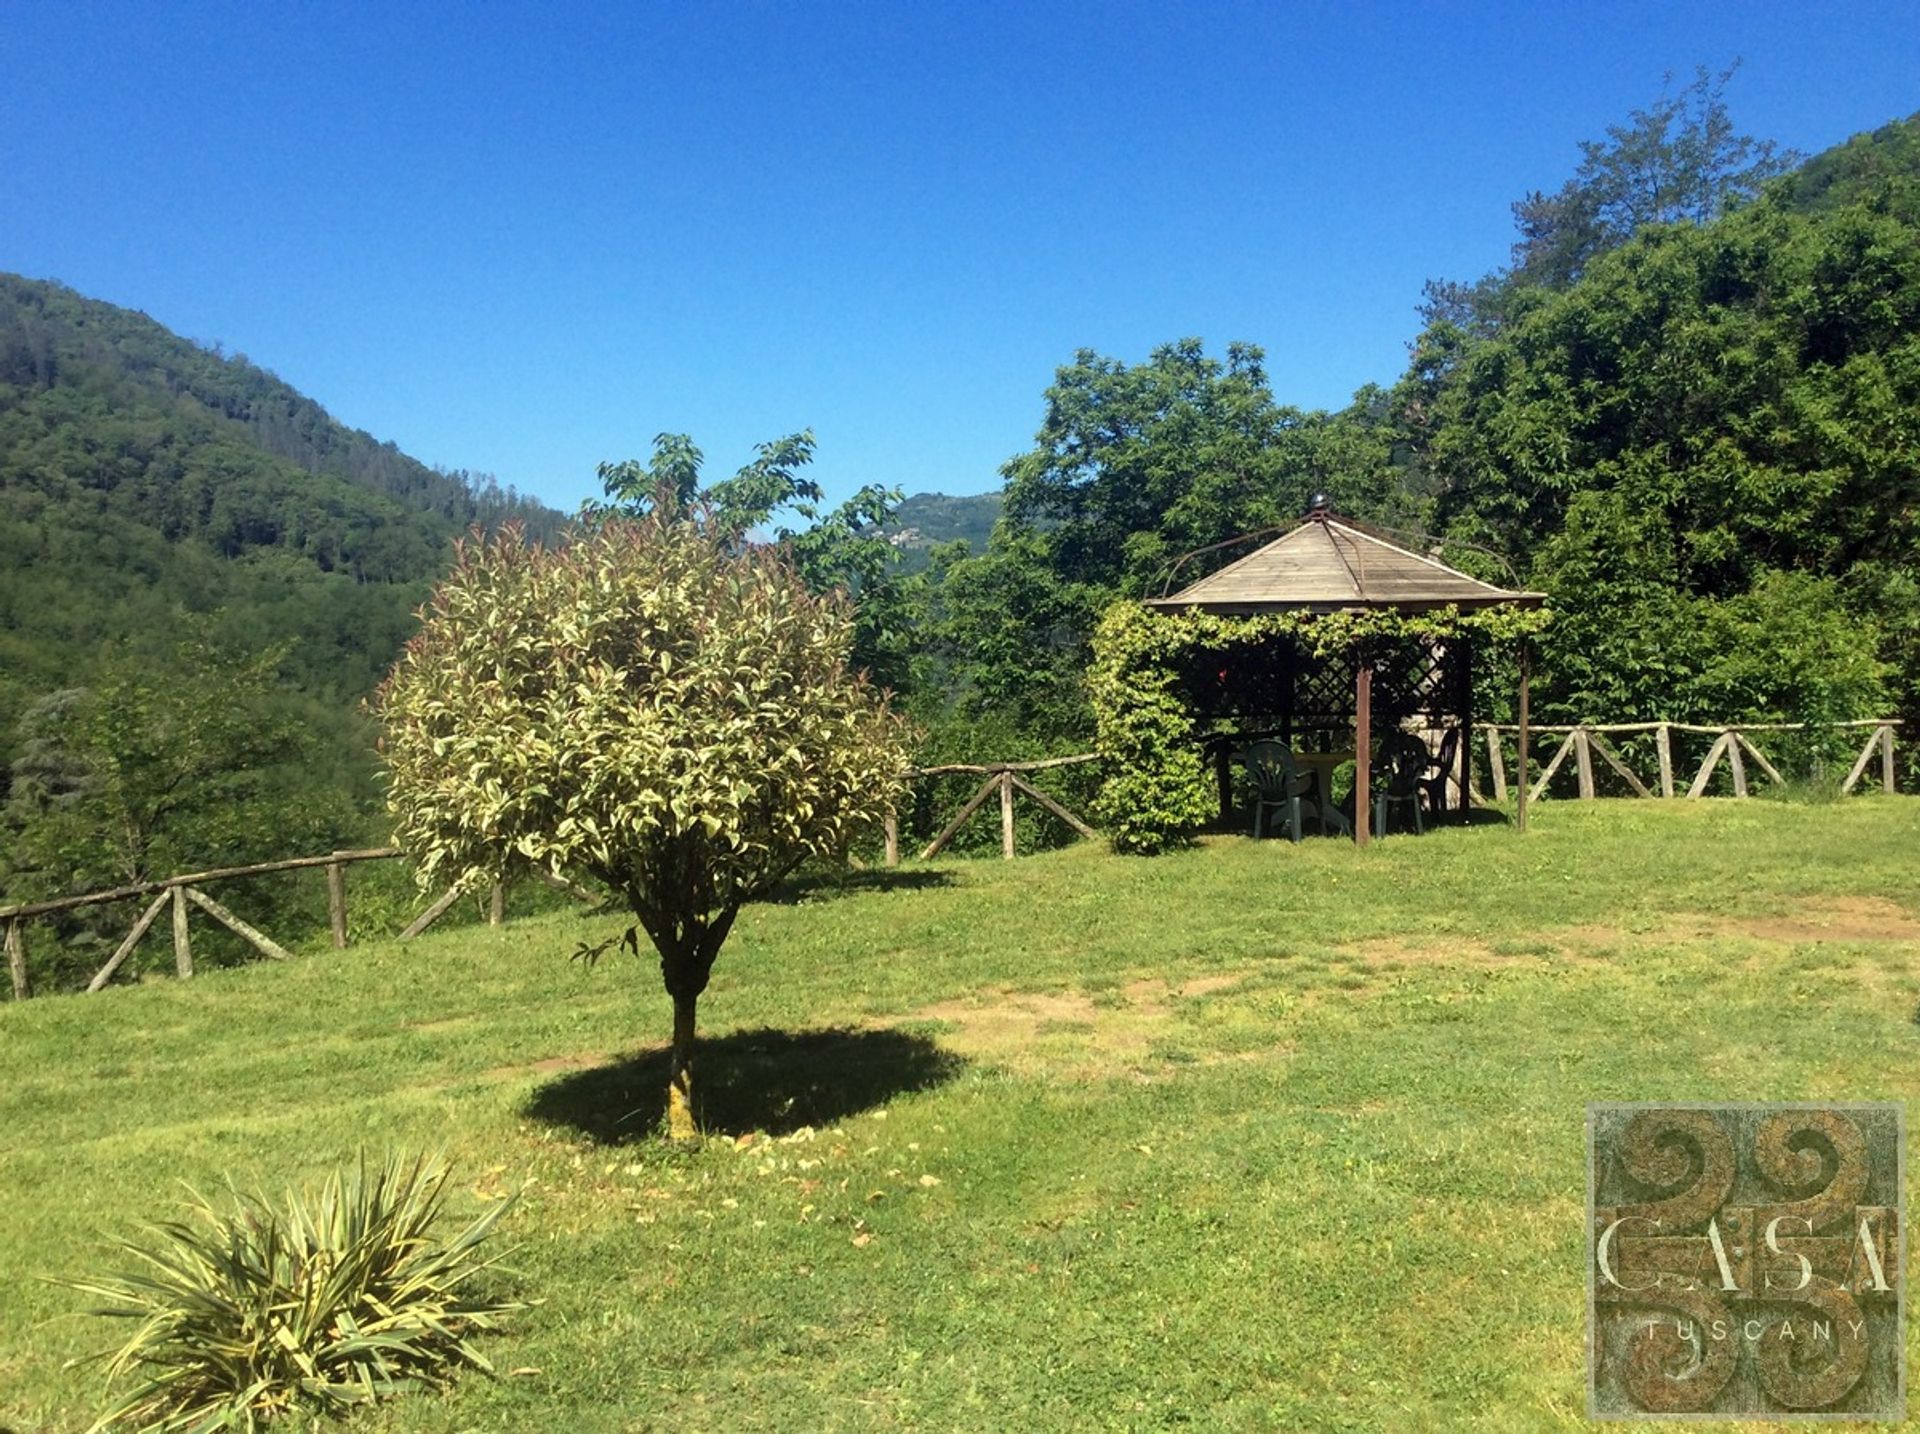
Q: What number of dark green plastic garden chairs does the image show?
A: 3